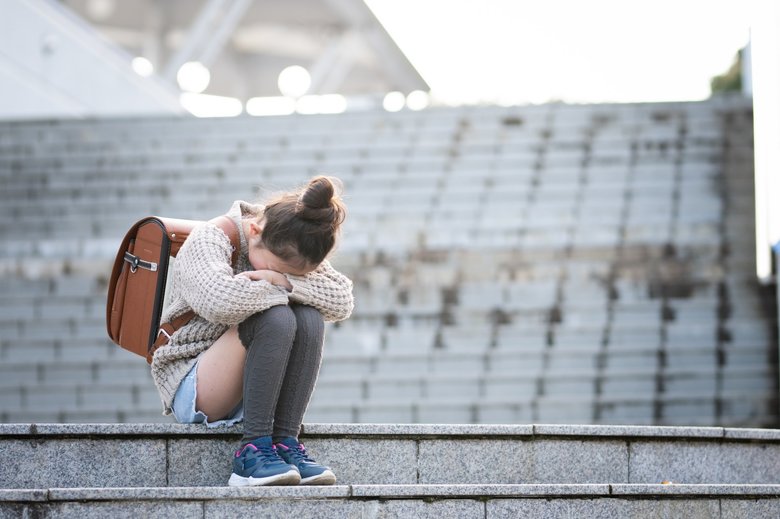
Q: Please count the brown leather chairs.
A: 0